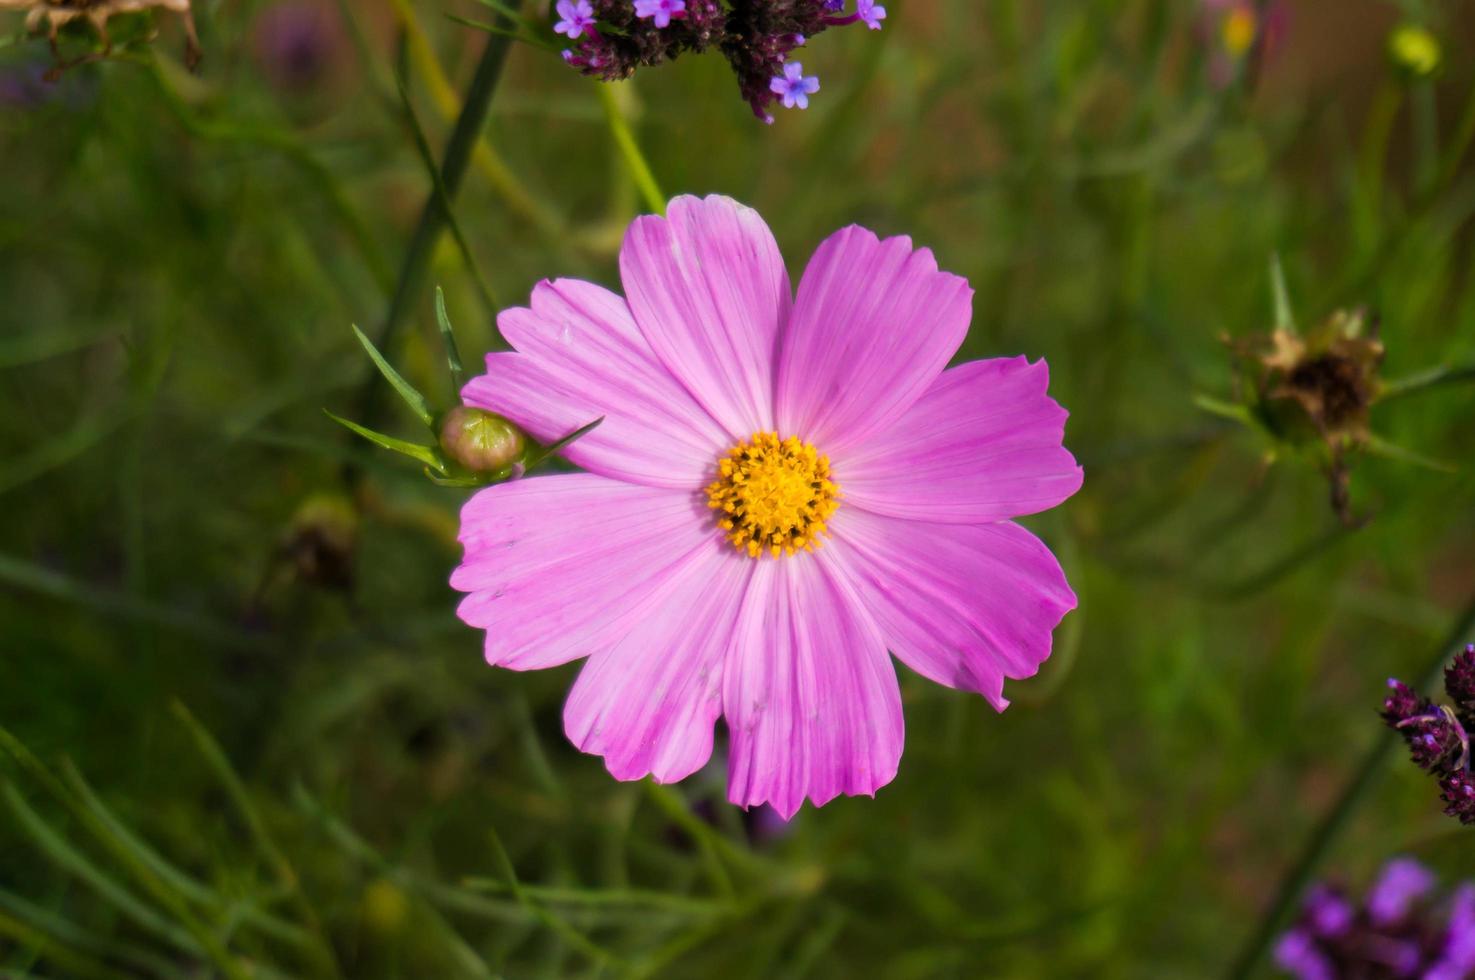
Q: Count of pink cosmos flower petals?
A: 8